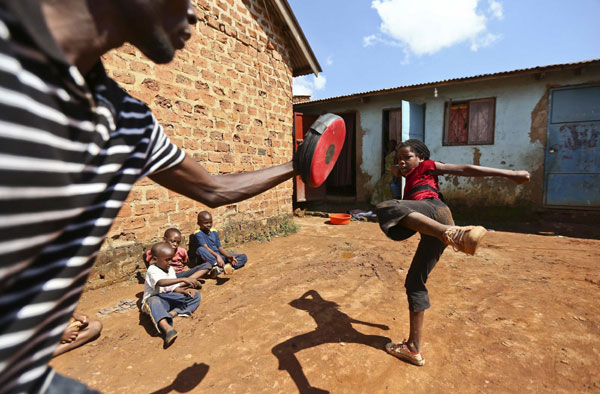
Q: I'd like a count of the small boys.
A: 3